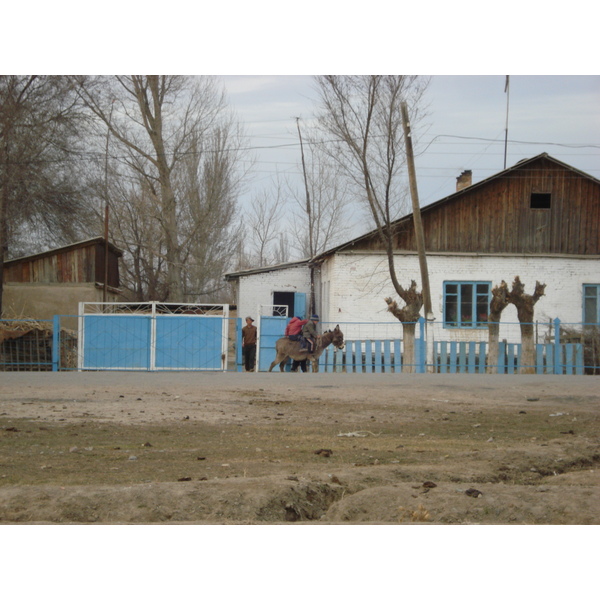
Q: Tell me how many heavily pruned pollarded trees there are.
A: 3